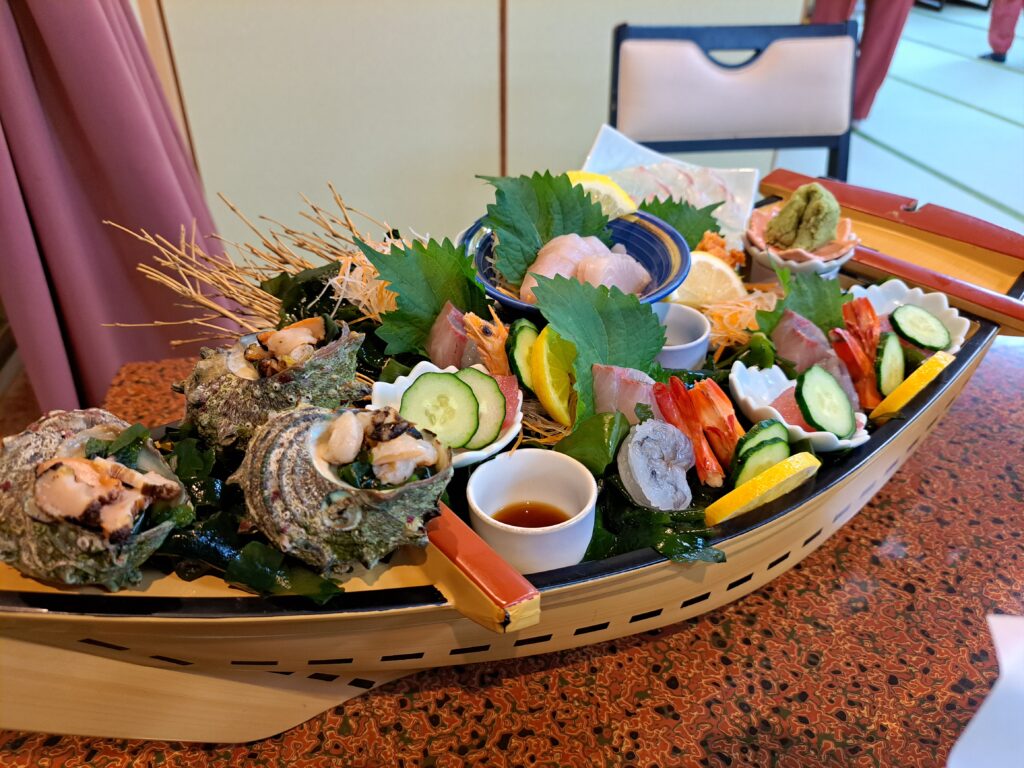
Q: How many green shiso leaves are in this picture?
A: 5